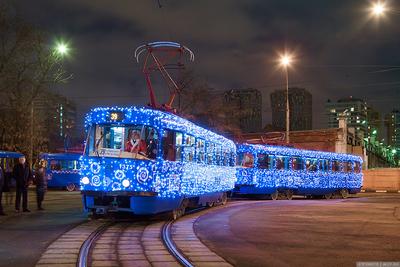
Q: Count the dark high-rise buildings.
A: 2